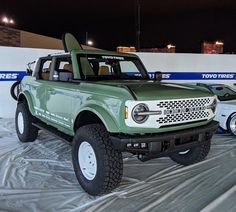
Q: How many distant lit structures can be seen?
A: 3